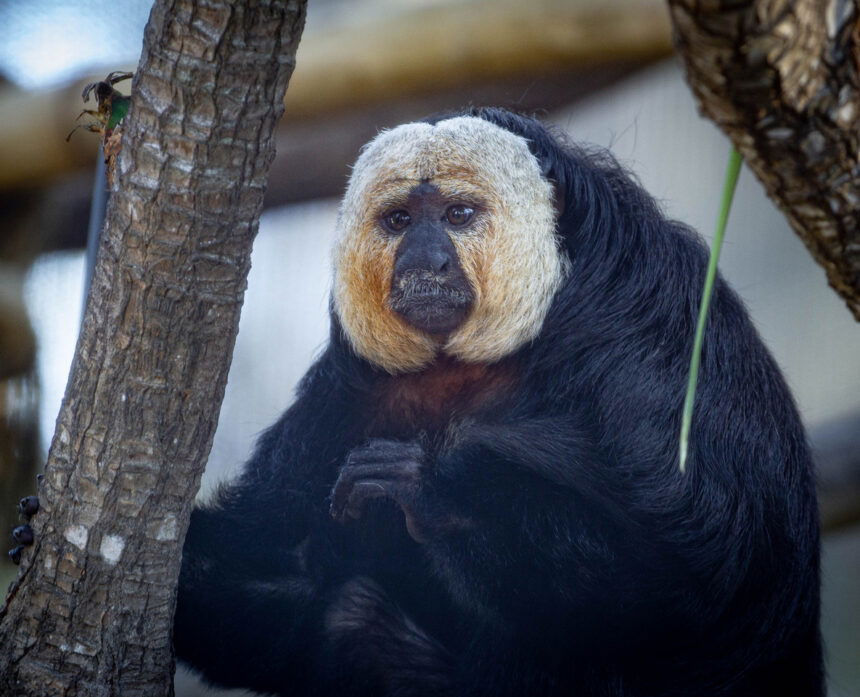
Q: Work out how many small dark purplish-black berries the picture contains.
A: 3